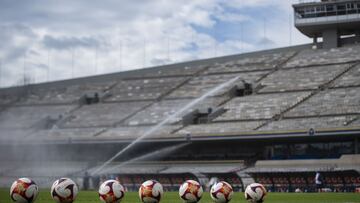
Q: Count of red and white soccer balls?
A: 7